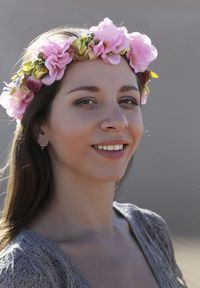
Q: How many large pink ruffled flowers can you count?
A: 4